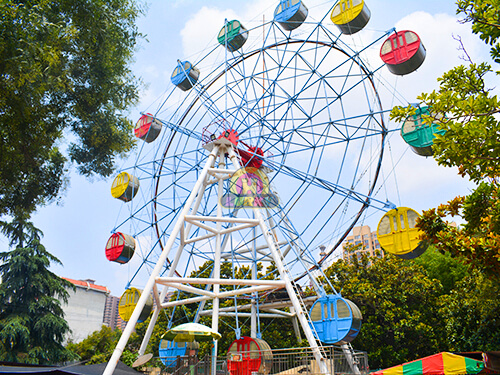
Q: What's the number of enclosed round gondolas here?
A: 14